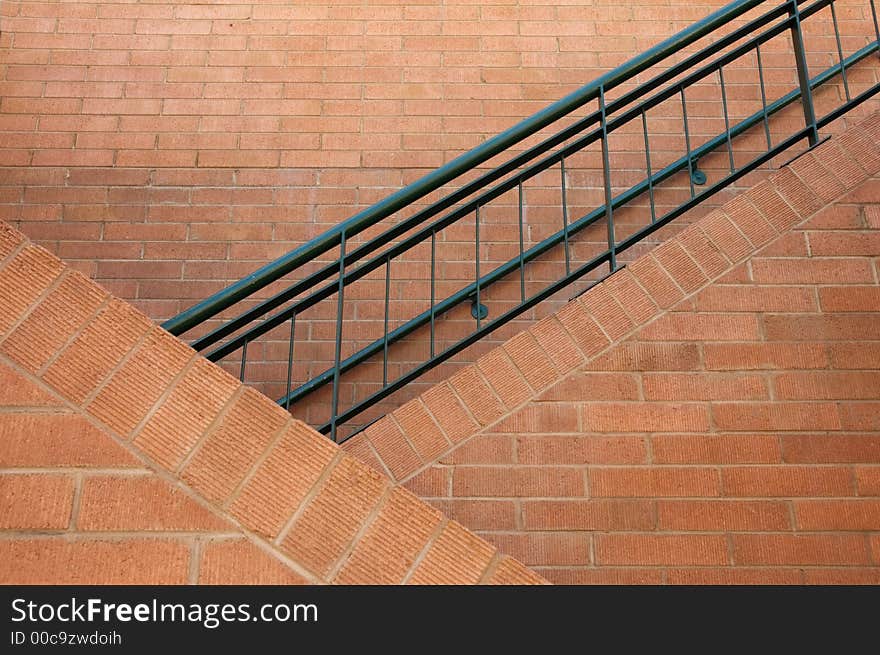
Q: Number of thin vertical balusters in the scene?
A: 13